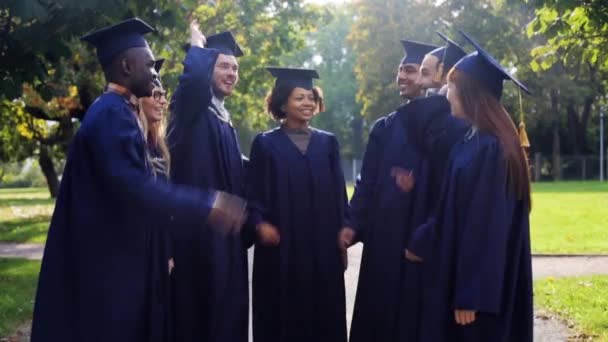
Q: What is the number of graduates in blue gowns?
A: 7